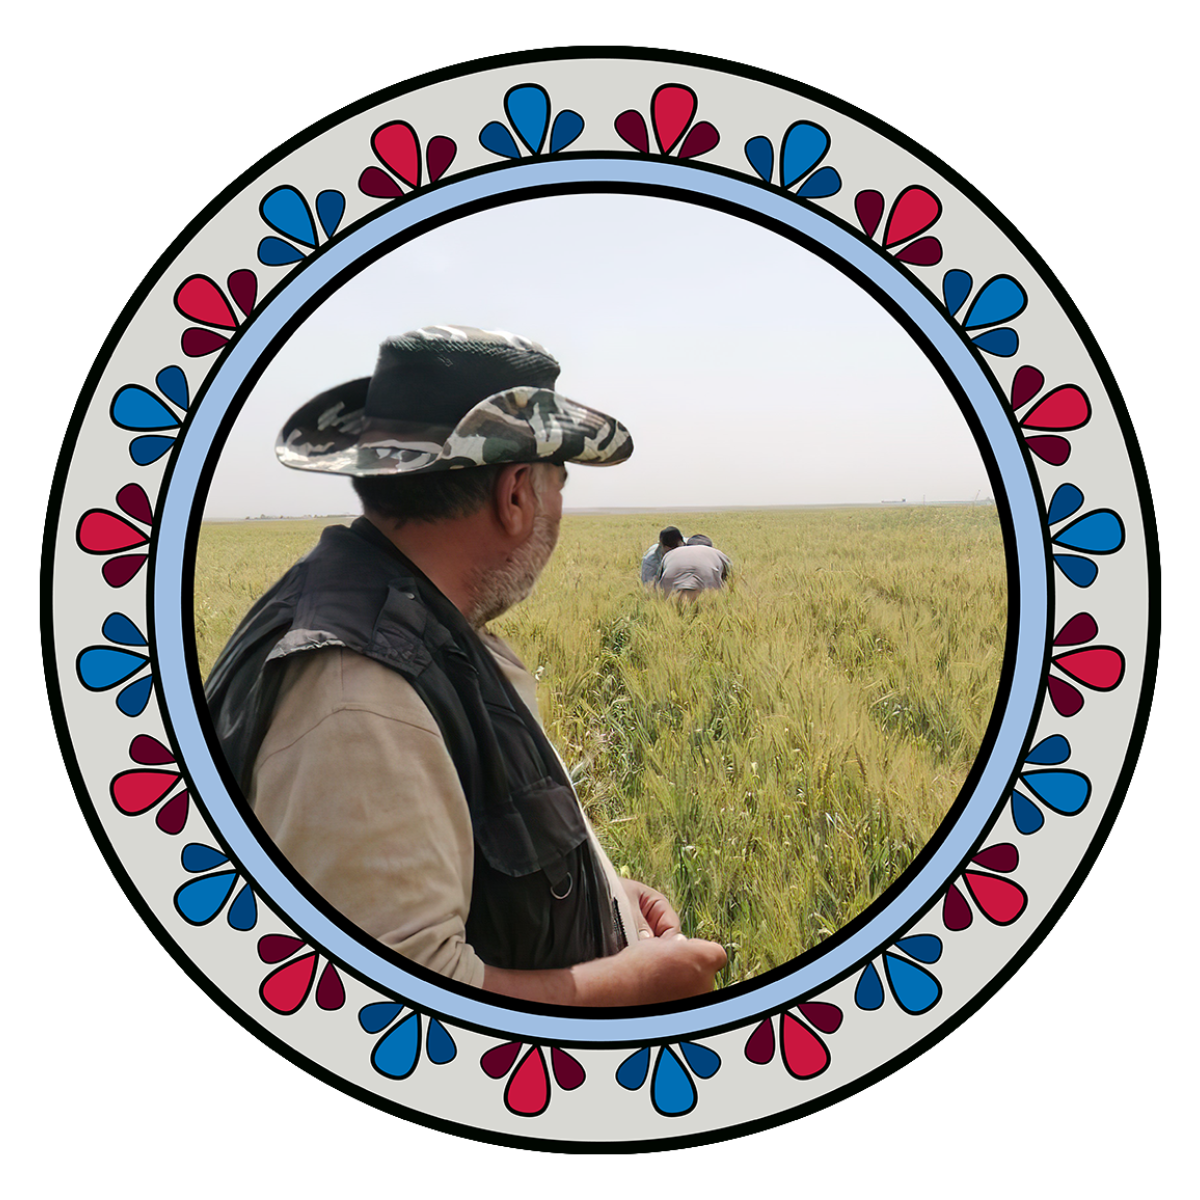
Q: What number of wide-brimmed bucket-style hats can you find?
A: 1